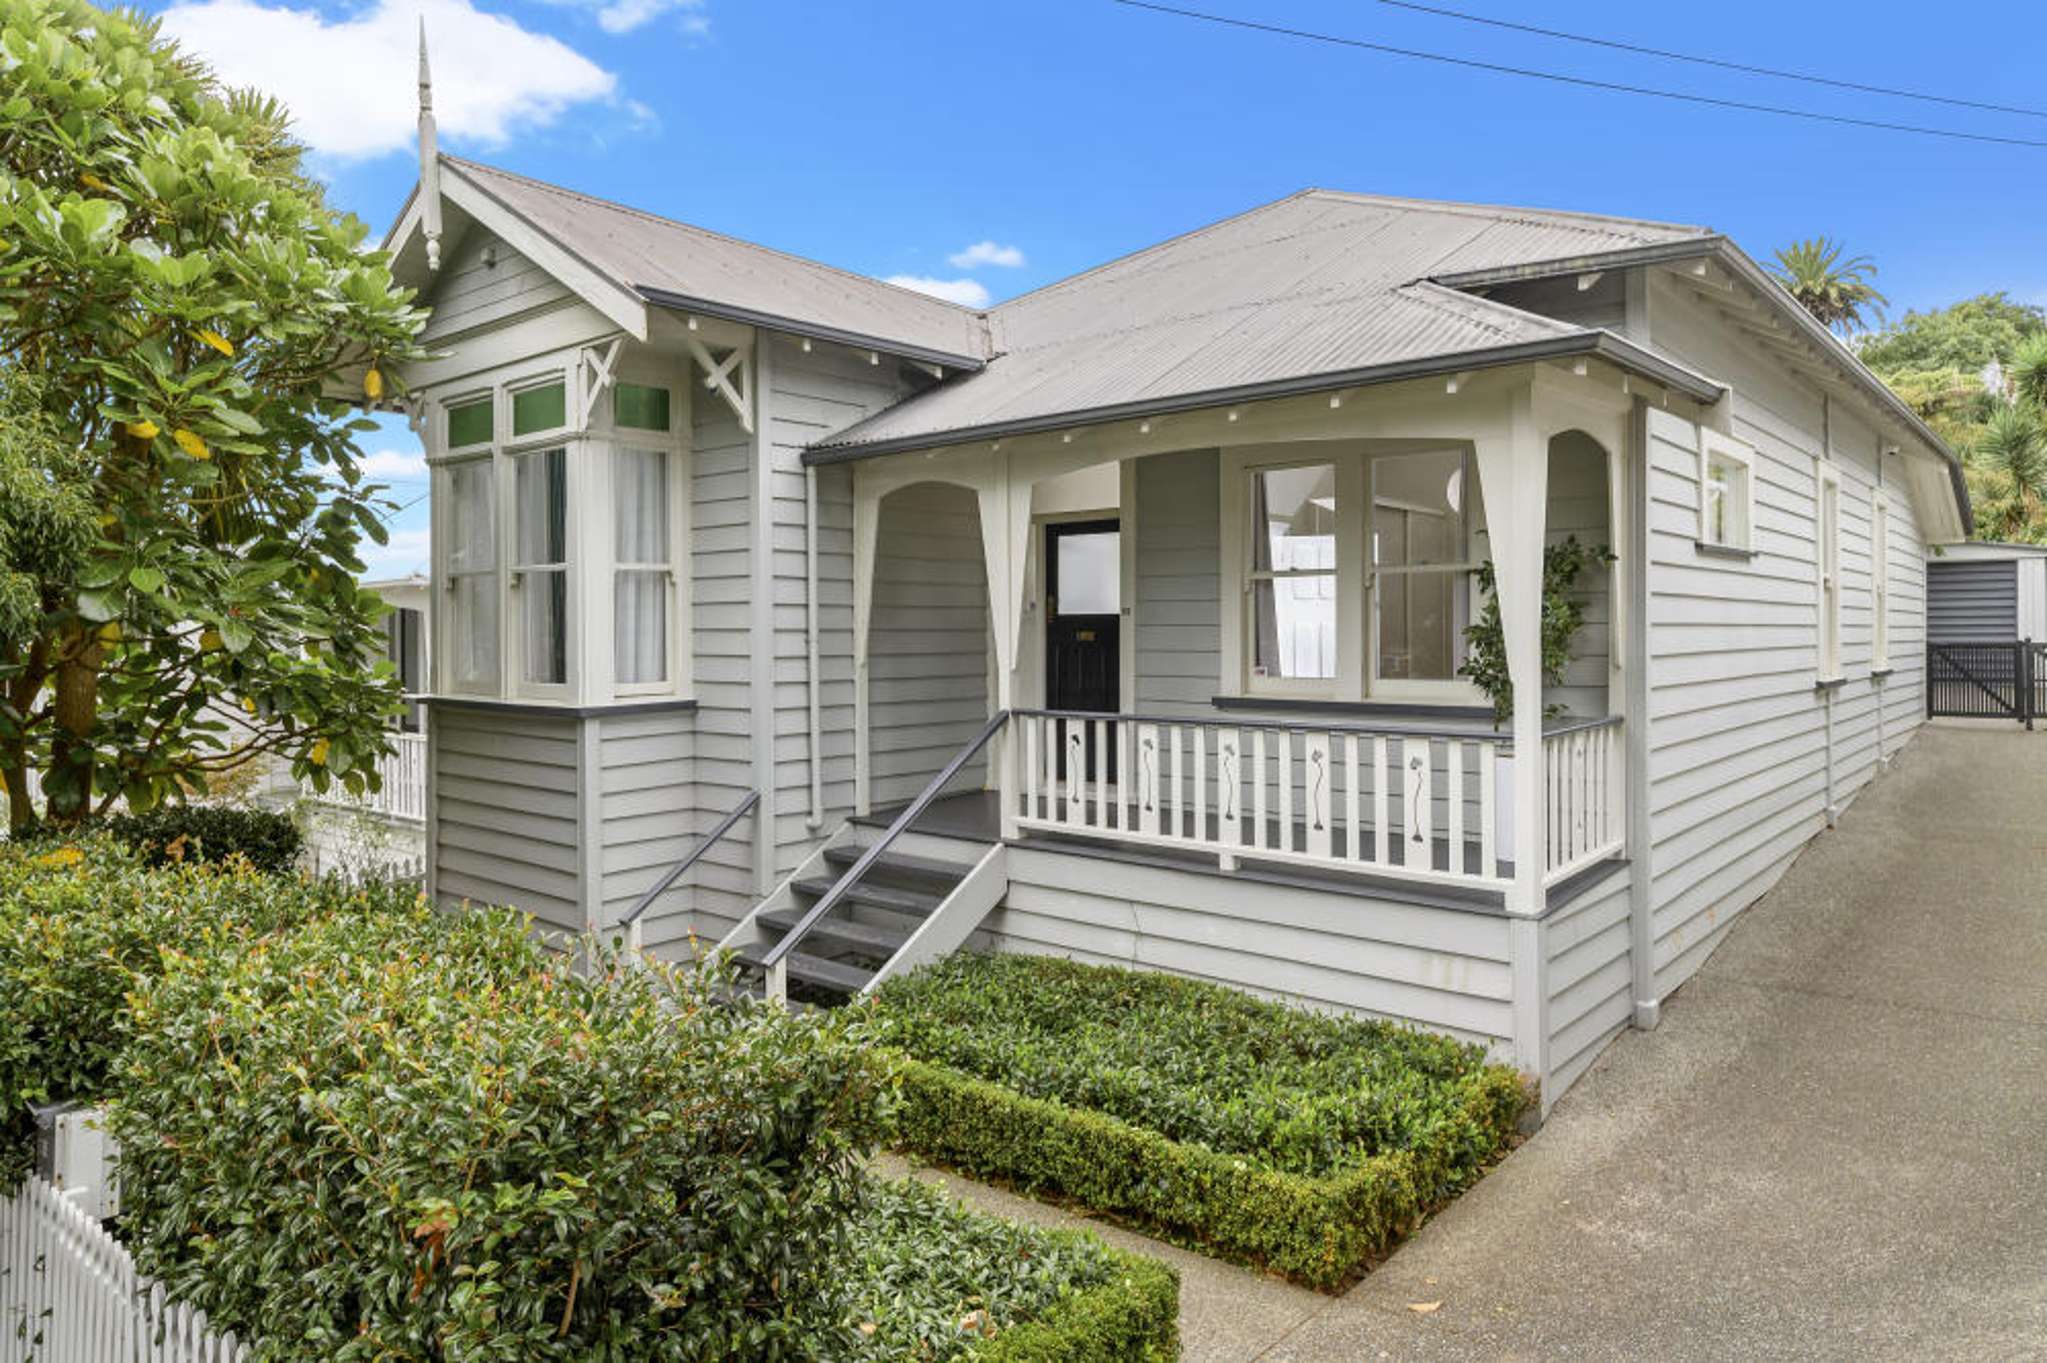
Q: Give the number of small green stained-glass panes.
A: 3